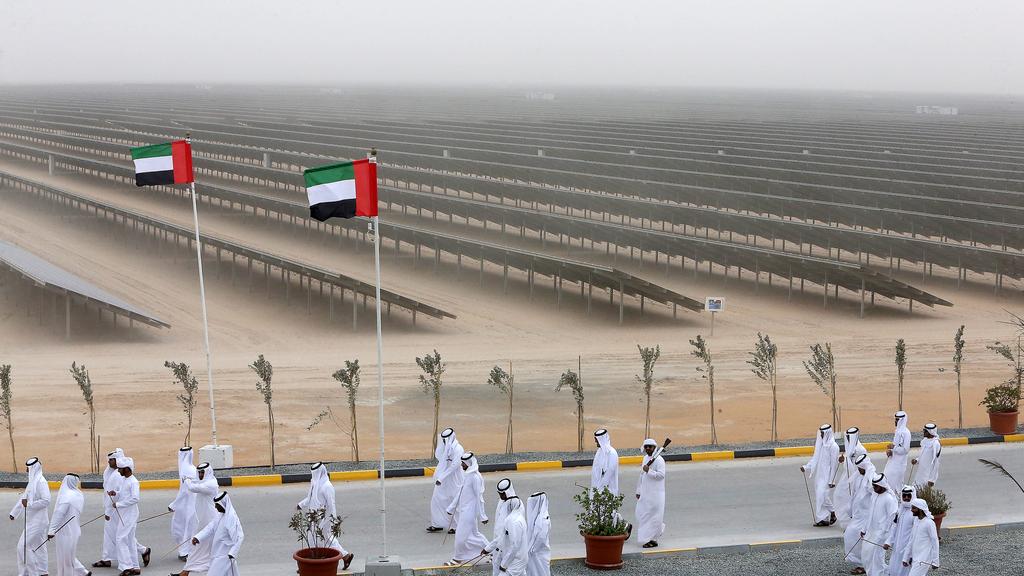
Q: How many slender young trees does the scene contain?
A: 15